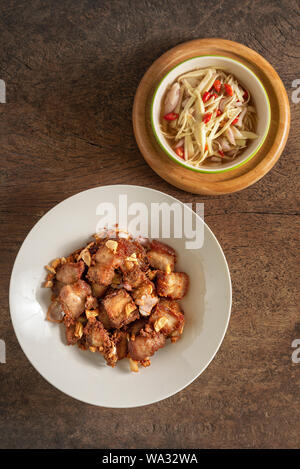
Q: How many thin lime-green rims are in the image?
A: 1